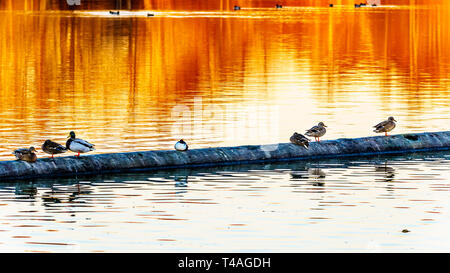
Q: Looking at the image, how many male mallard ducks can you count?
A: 1